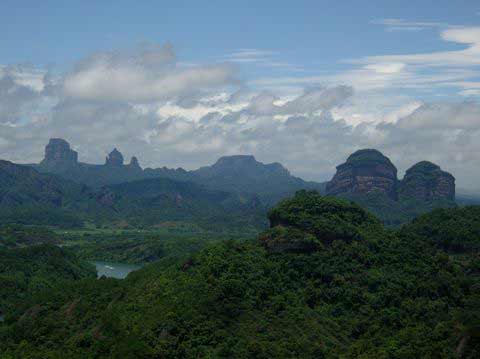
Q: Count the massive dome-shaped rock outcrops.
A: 2